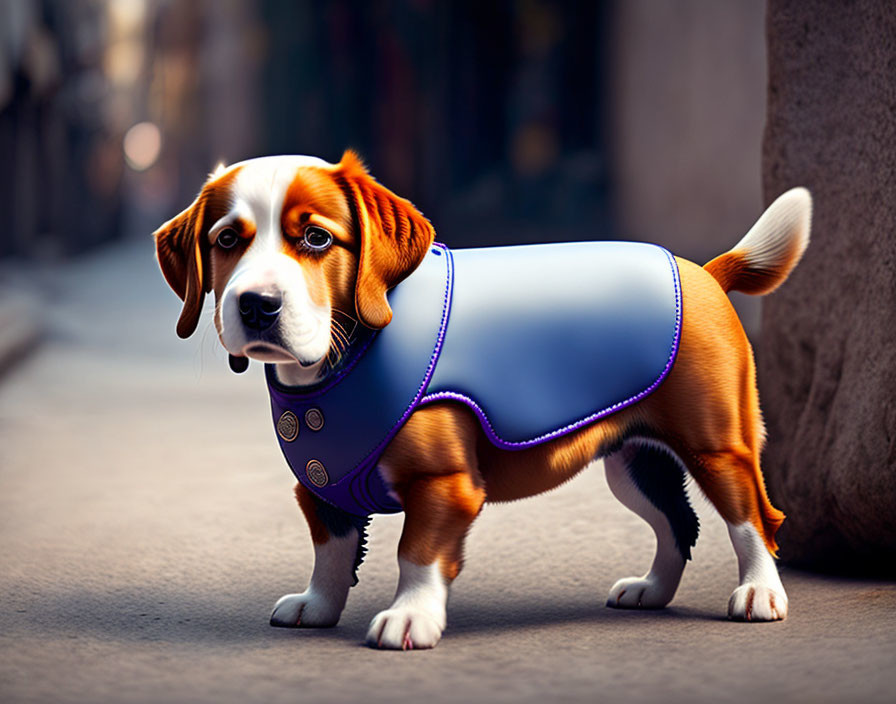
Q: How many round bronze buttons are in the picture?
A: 3